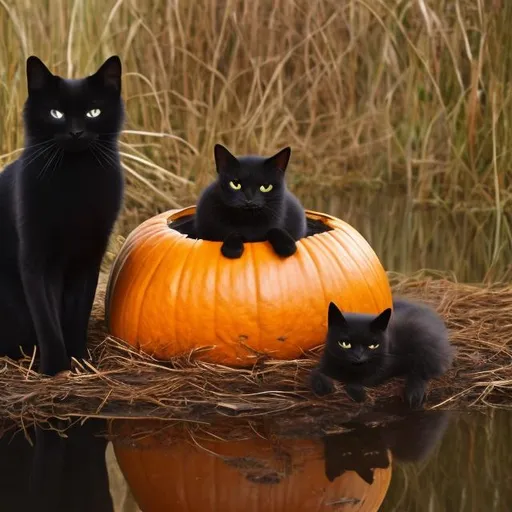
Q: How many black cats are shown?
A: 3